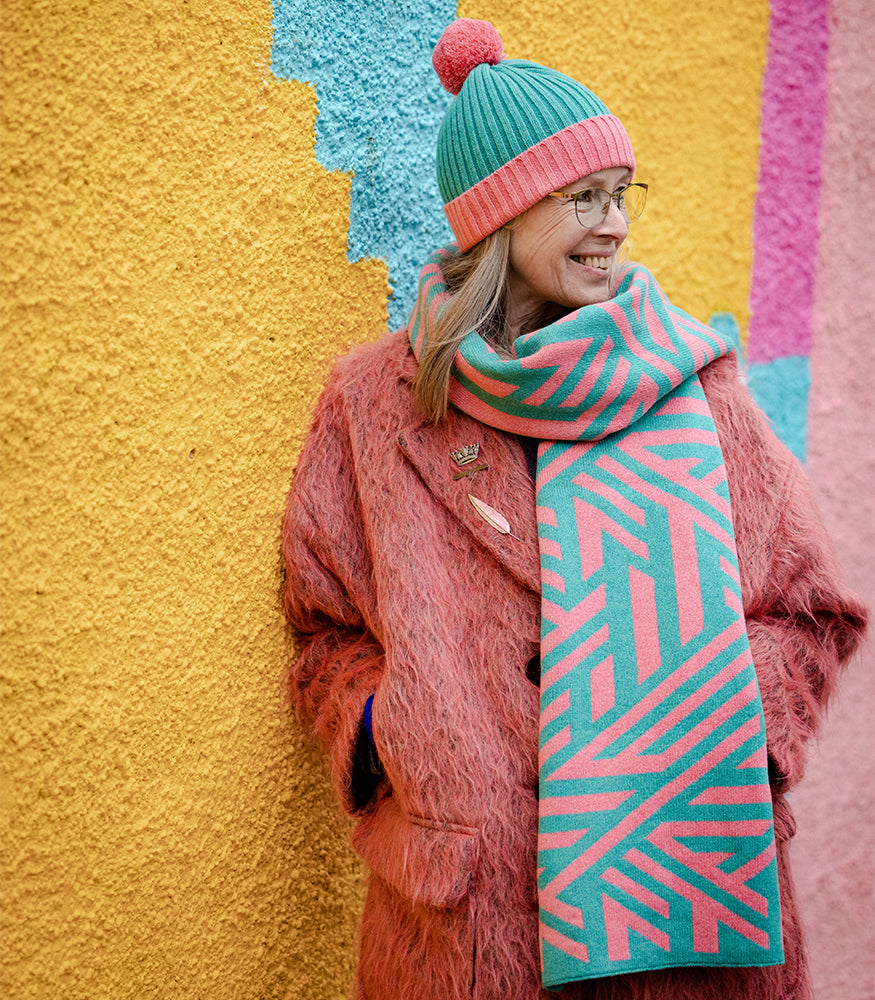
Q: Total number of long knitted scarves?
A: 1